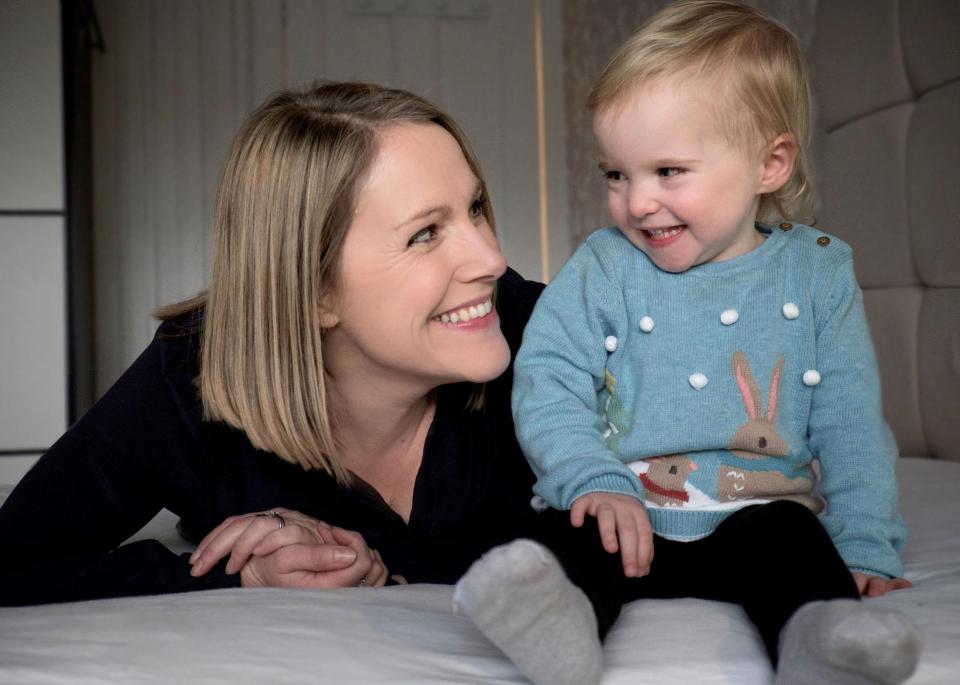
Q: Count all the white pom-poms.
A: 6